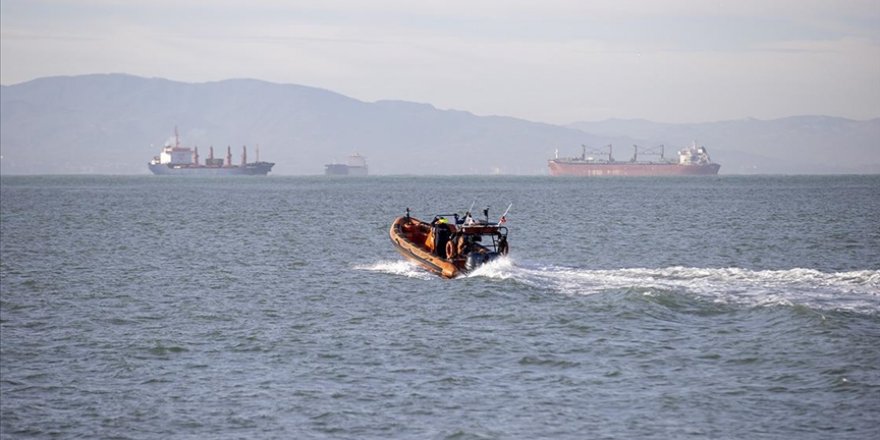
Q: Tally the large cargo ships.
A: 3